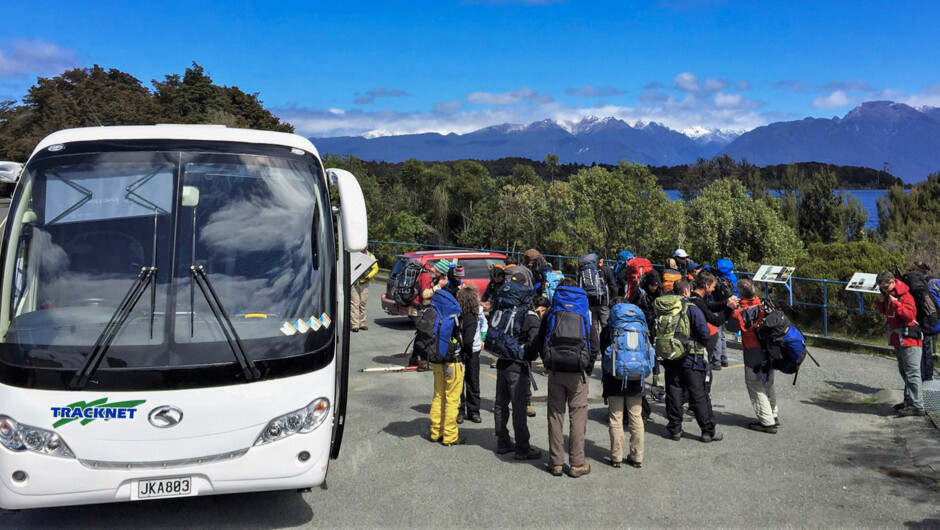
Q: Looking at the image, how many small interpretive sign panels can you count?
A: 2